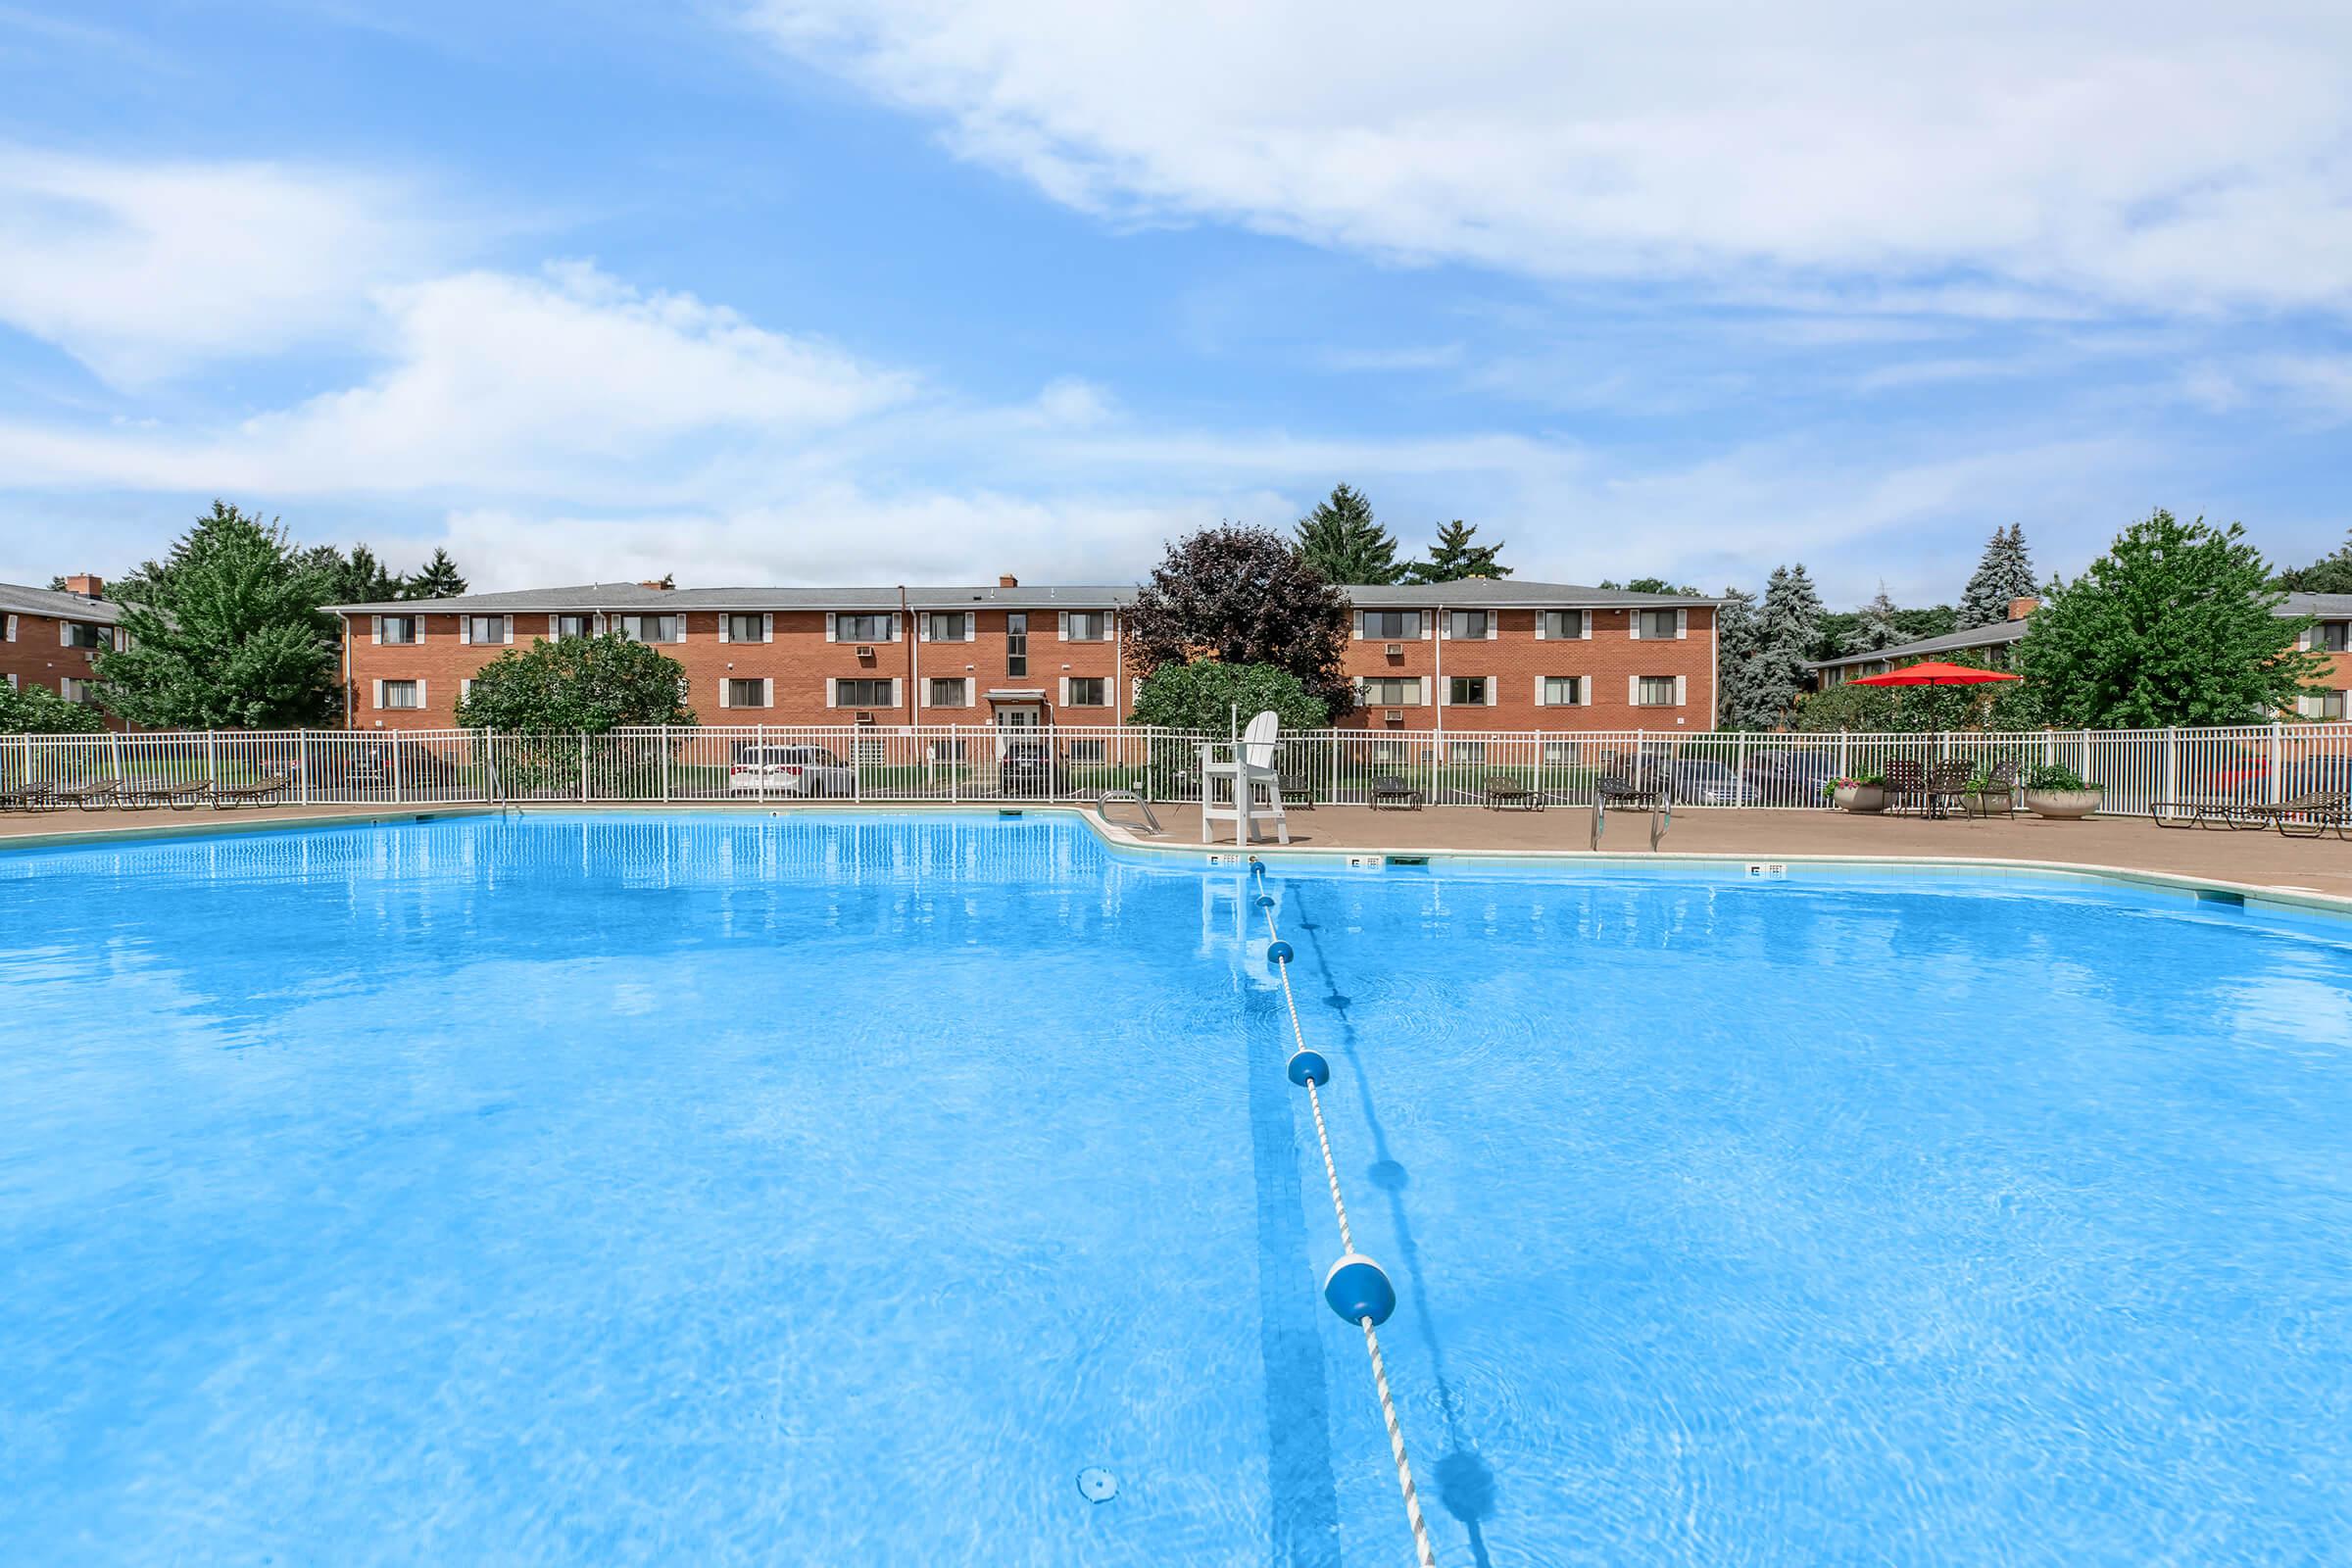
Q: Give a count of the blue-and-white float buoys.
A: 5